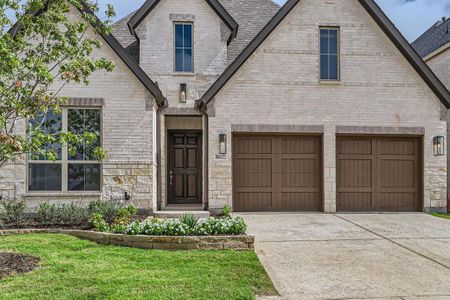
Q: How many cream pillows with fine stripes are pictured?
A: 0